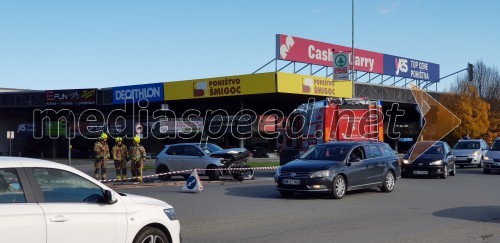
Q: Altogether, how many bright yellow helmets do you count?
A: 3